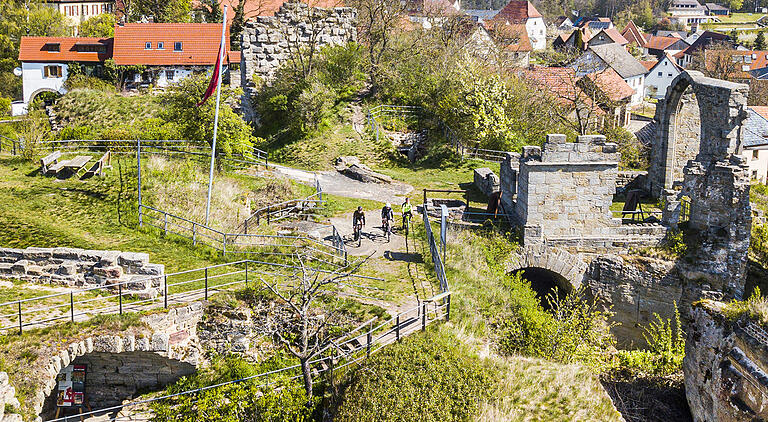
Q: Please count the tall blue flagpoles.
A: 0